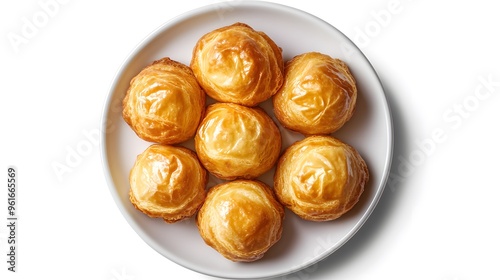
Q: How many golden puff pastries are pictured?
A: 7